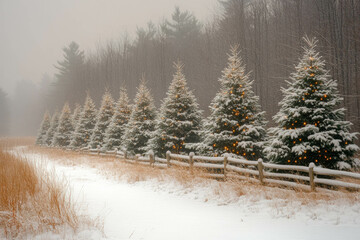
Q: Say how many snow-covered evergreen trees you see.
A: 11